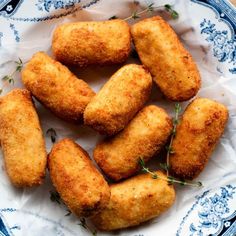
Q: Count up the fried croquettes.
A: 9